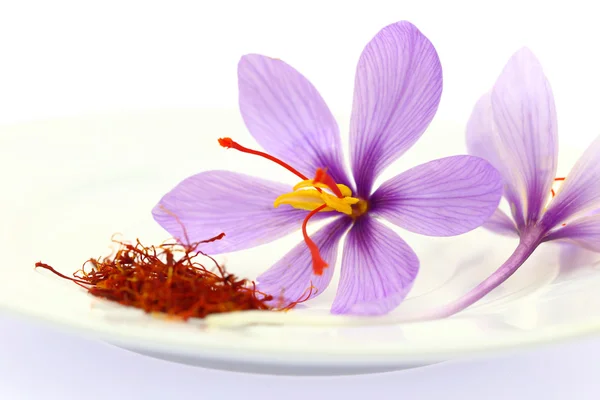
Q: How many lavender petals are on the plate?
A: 11